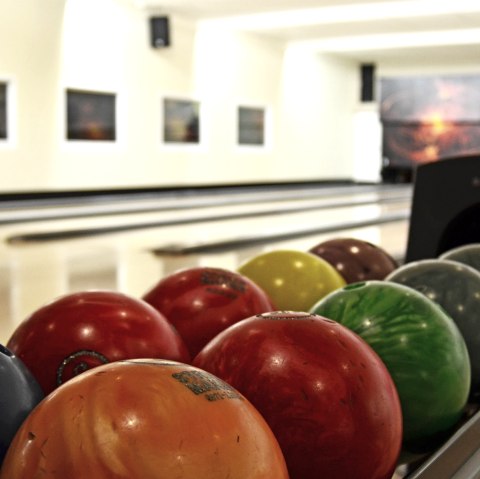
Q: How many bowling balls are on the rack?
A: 10